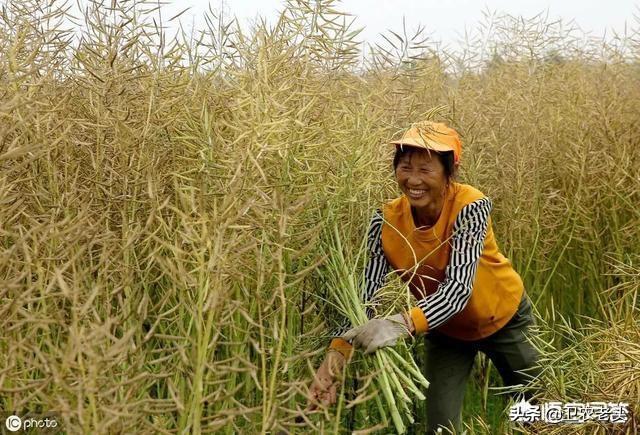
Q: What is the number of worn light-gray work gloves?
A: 1